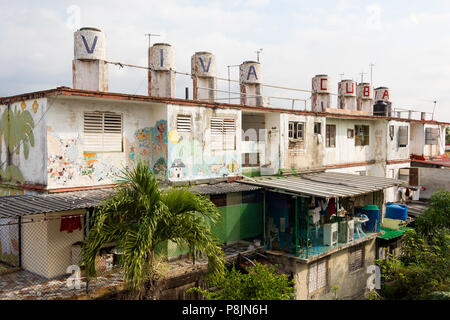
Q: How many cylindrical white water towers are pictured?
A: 8